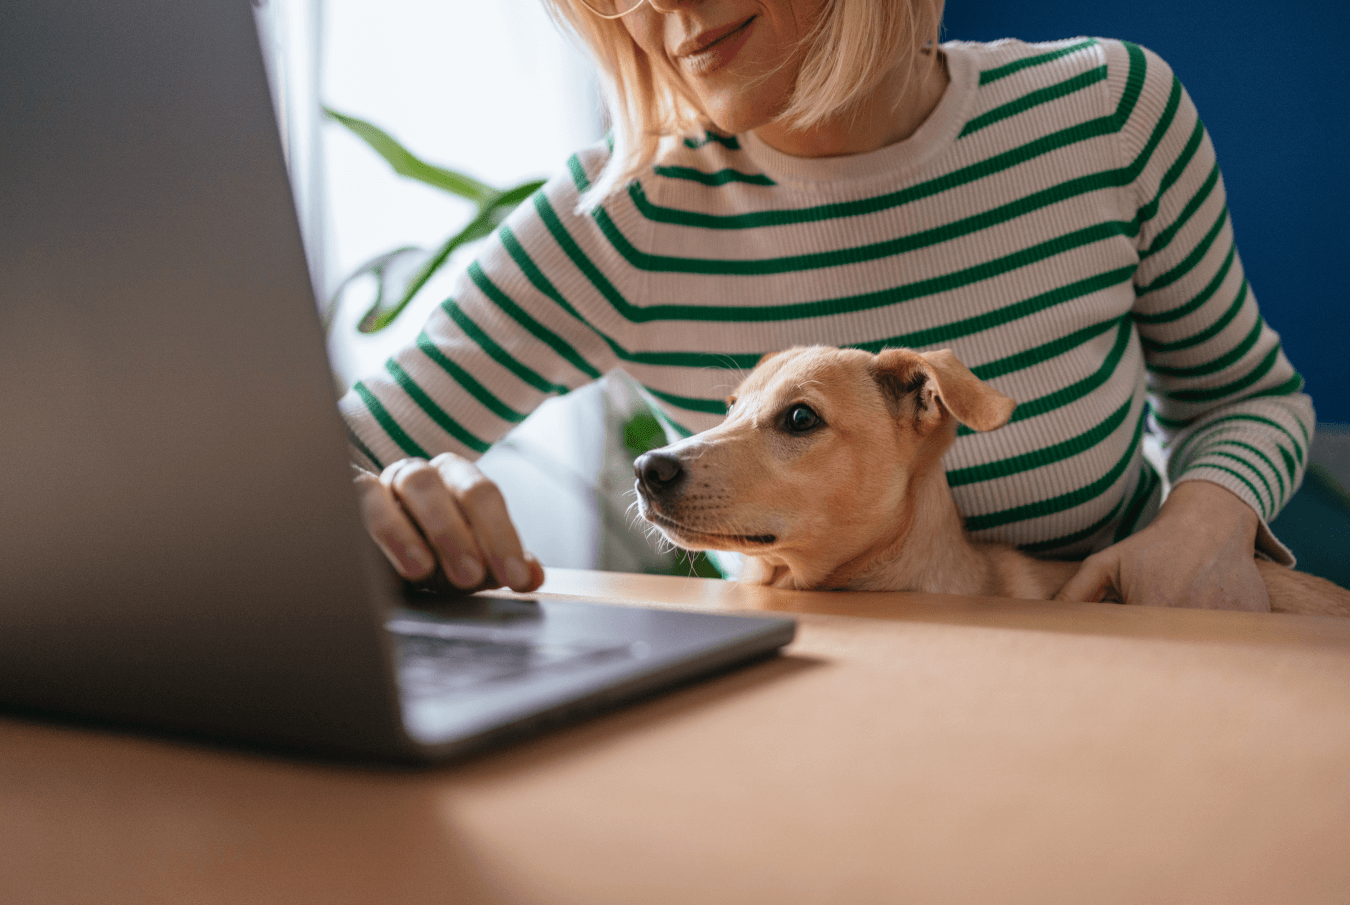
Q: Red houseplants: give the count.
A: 0